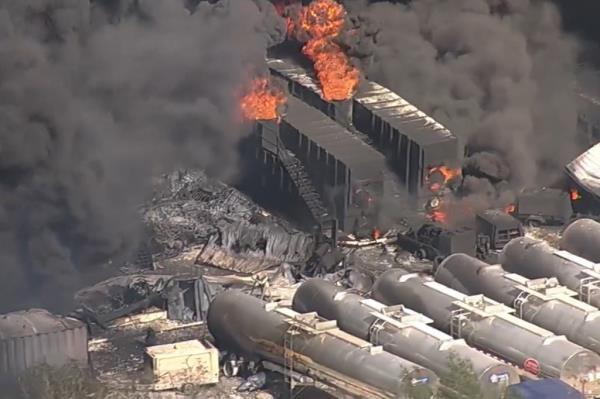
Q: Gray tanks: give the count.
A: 6